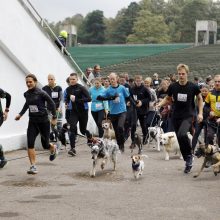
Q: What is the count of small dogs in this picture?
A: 1